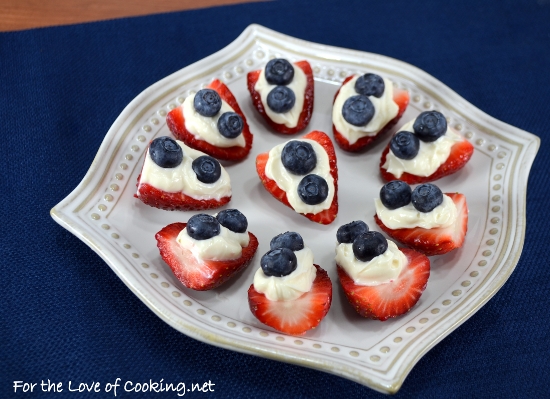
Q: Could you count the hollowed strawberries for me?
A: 10